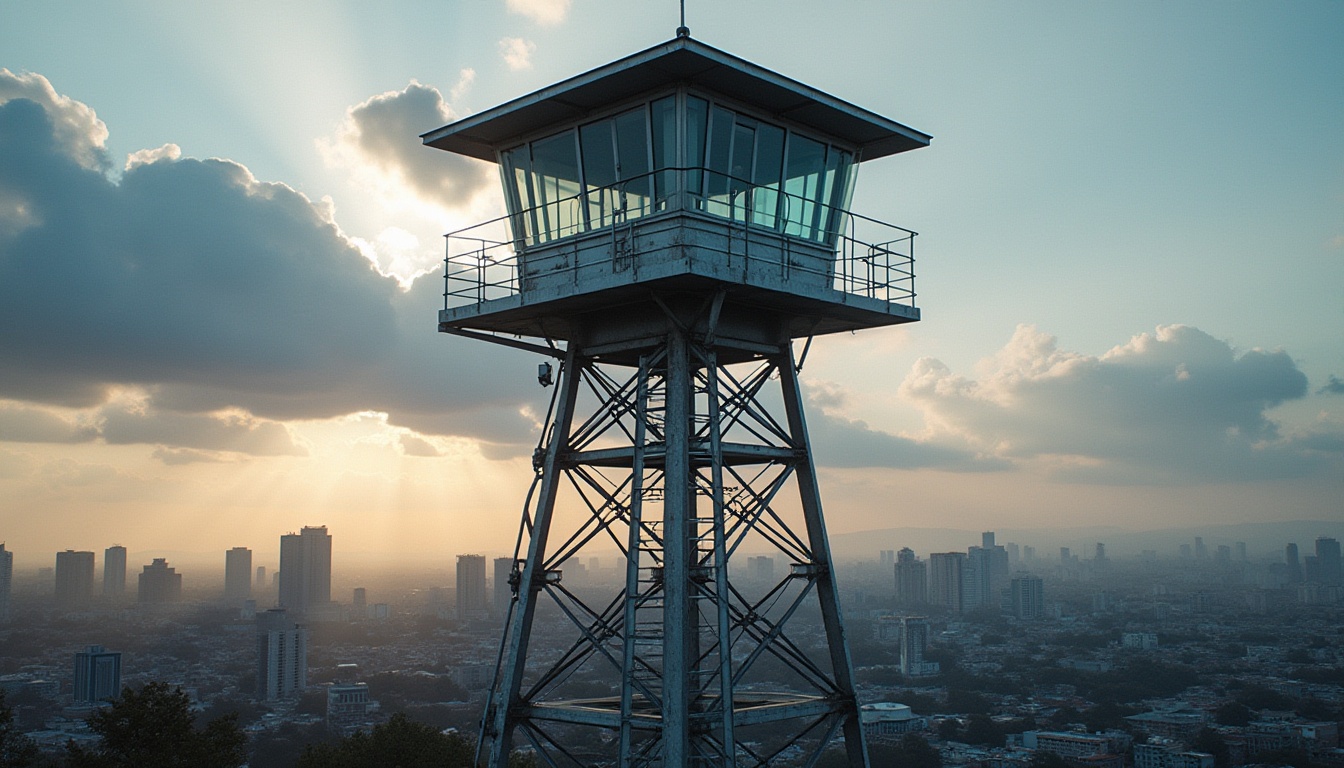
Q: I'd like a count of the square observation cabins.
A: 1